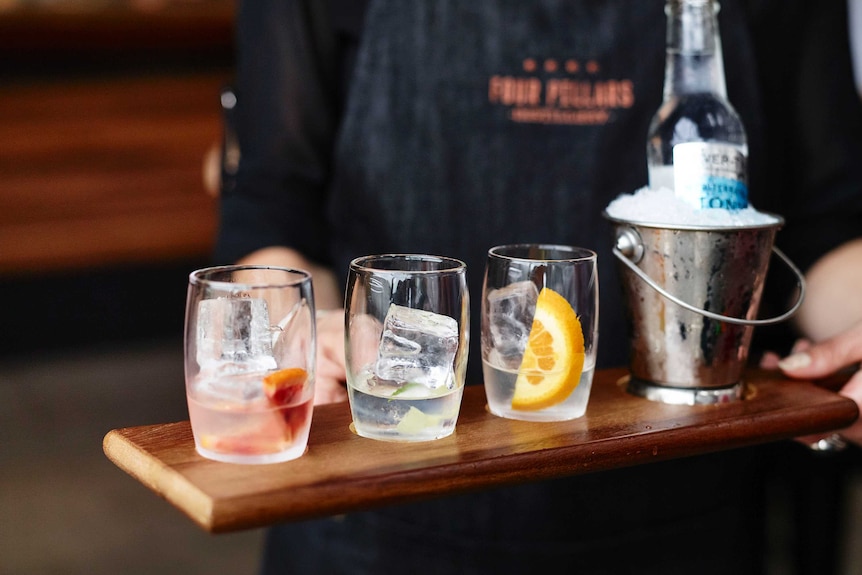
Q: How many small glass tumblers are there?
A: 3